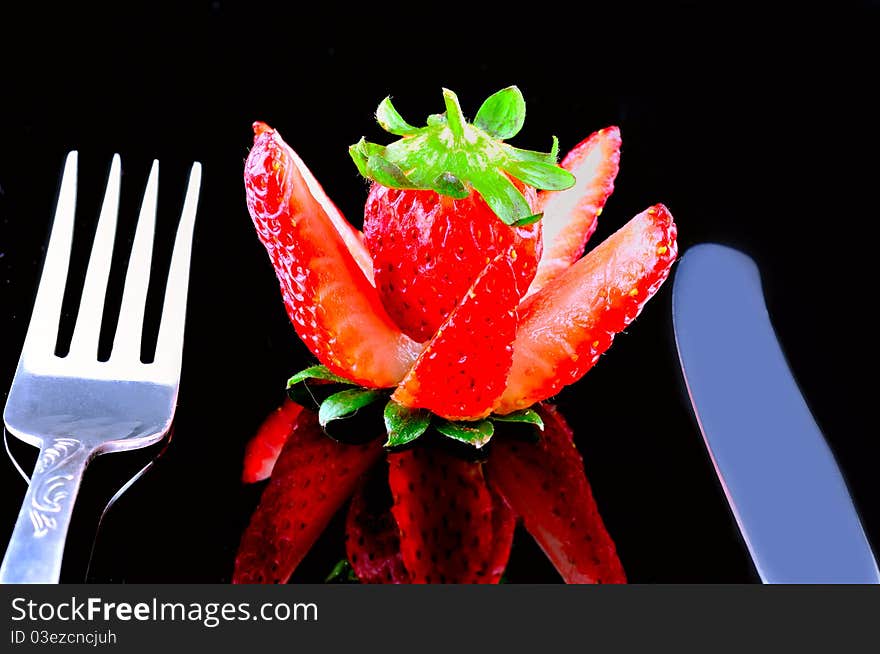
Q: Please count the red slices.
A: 4